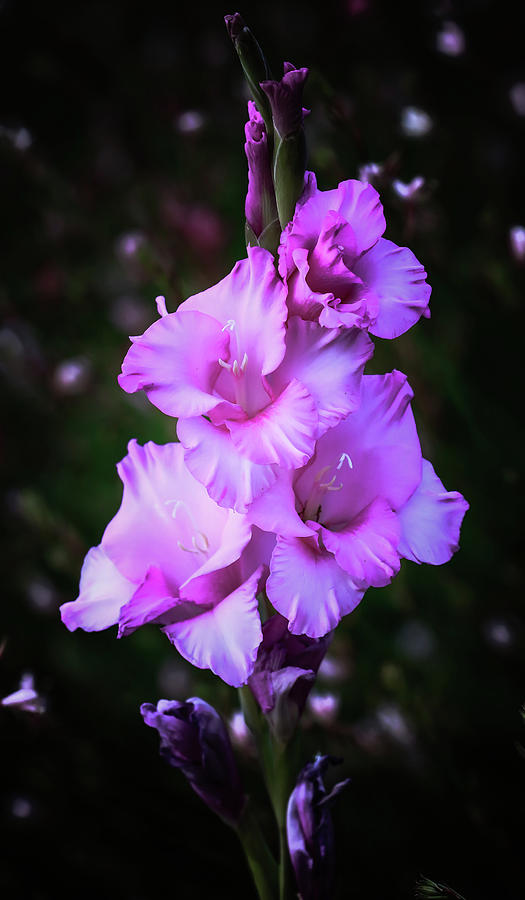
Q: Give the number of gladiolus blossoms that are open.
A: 4